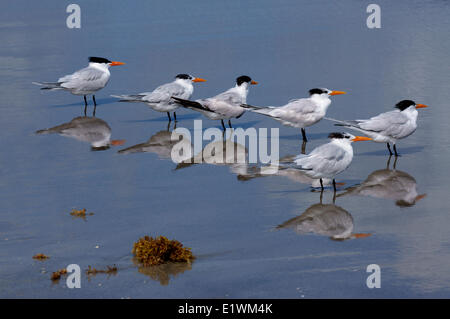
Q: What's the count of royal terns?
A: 6